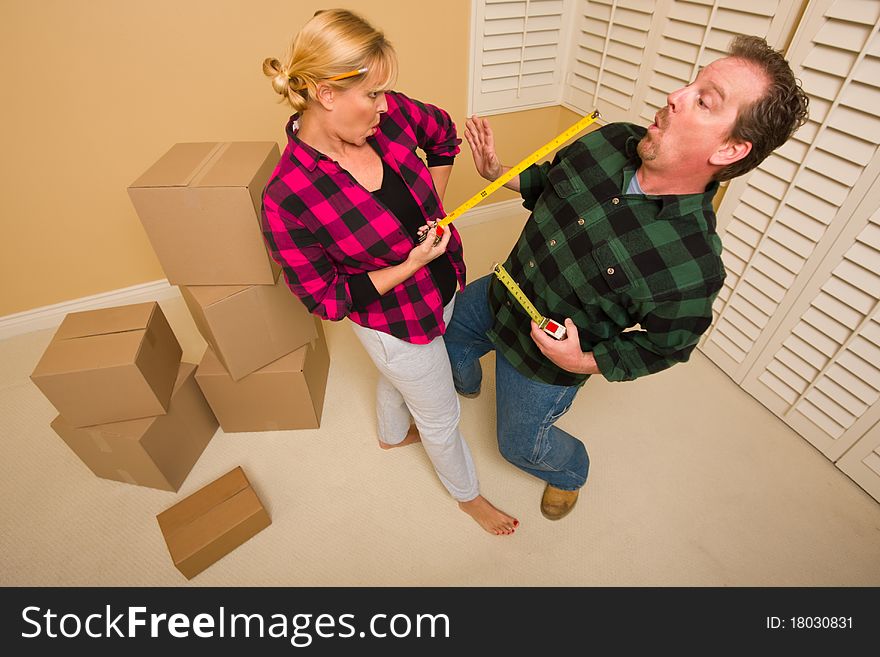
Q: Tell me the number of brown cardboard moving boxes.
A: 6